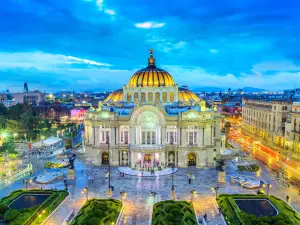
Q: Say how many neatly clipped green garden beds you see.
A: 4